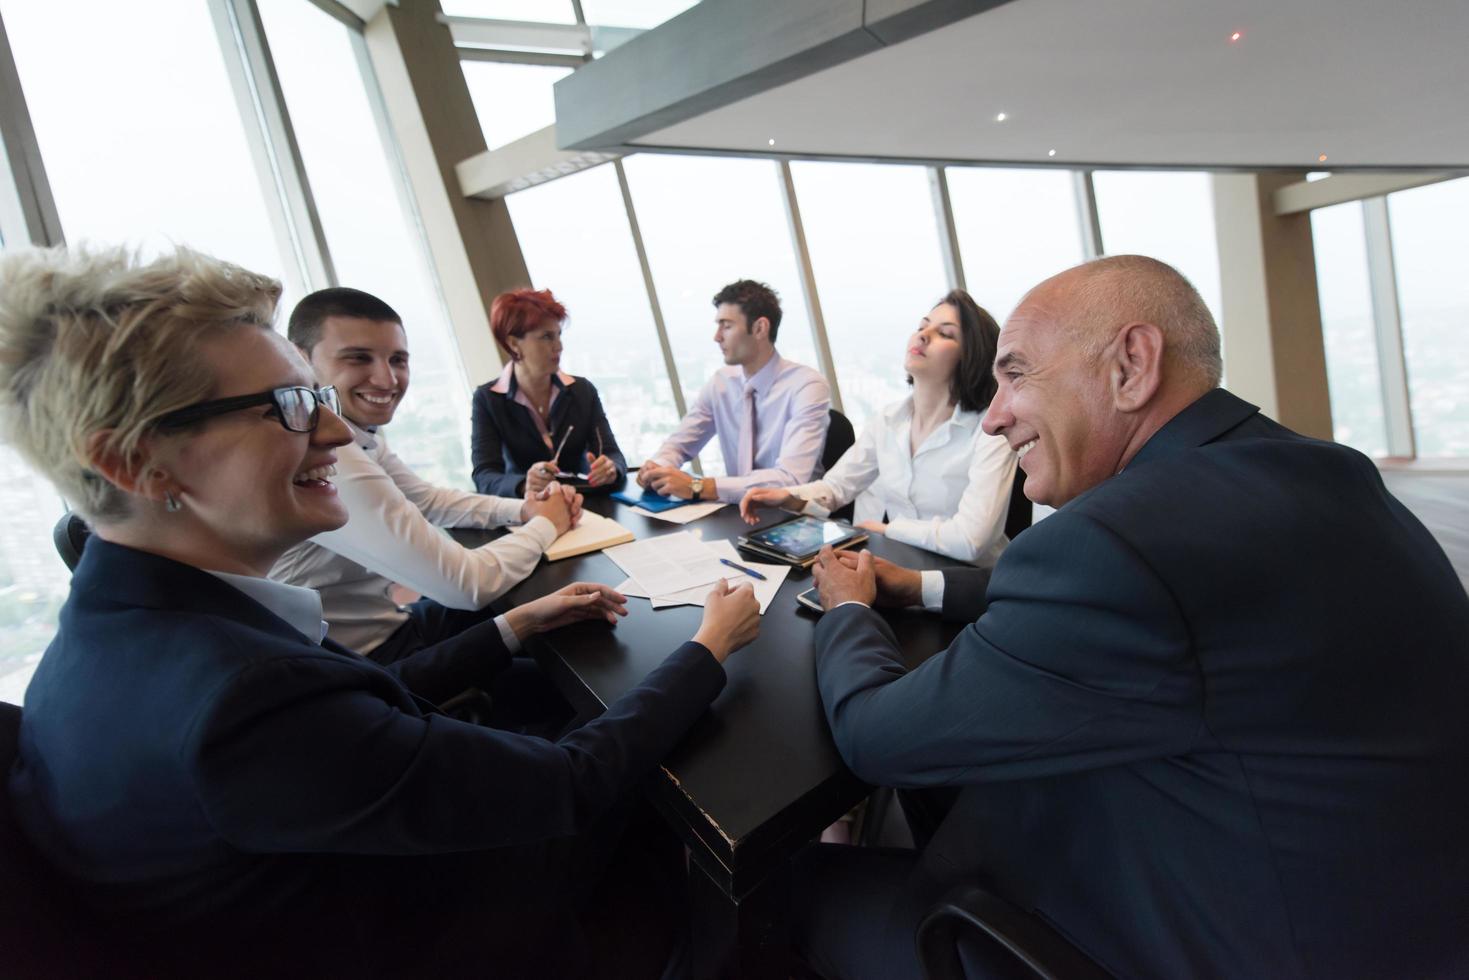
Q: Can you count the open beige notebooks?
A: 1